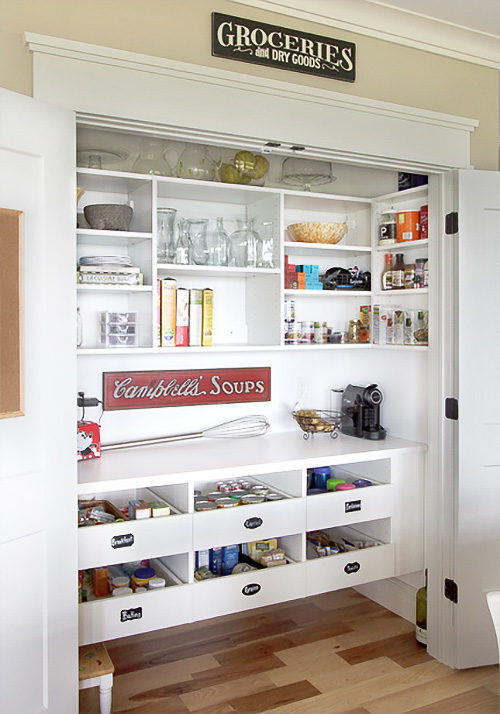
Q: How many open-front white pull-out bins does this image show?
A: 6